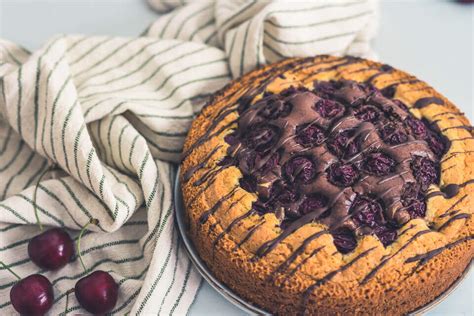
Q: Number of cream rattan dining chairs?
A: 0